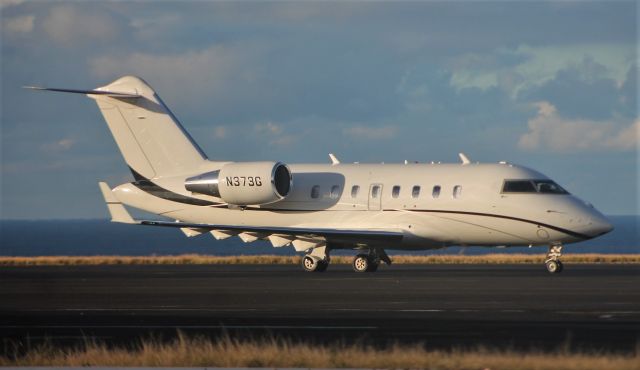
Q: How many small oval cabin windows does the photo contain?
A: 8